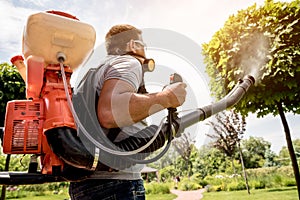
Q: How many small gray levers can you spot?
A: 1